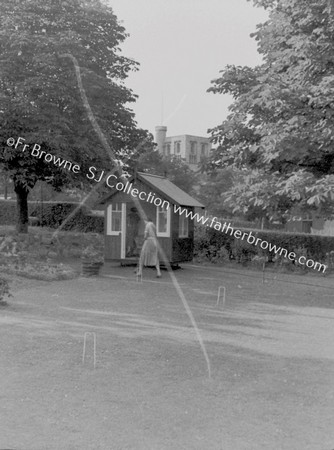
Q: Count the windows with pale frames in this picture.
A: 3